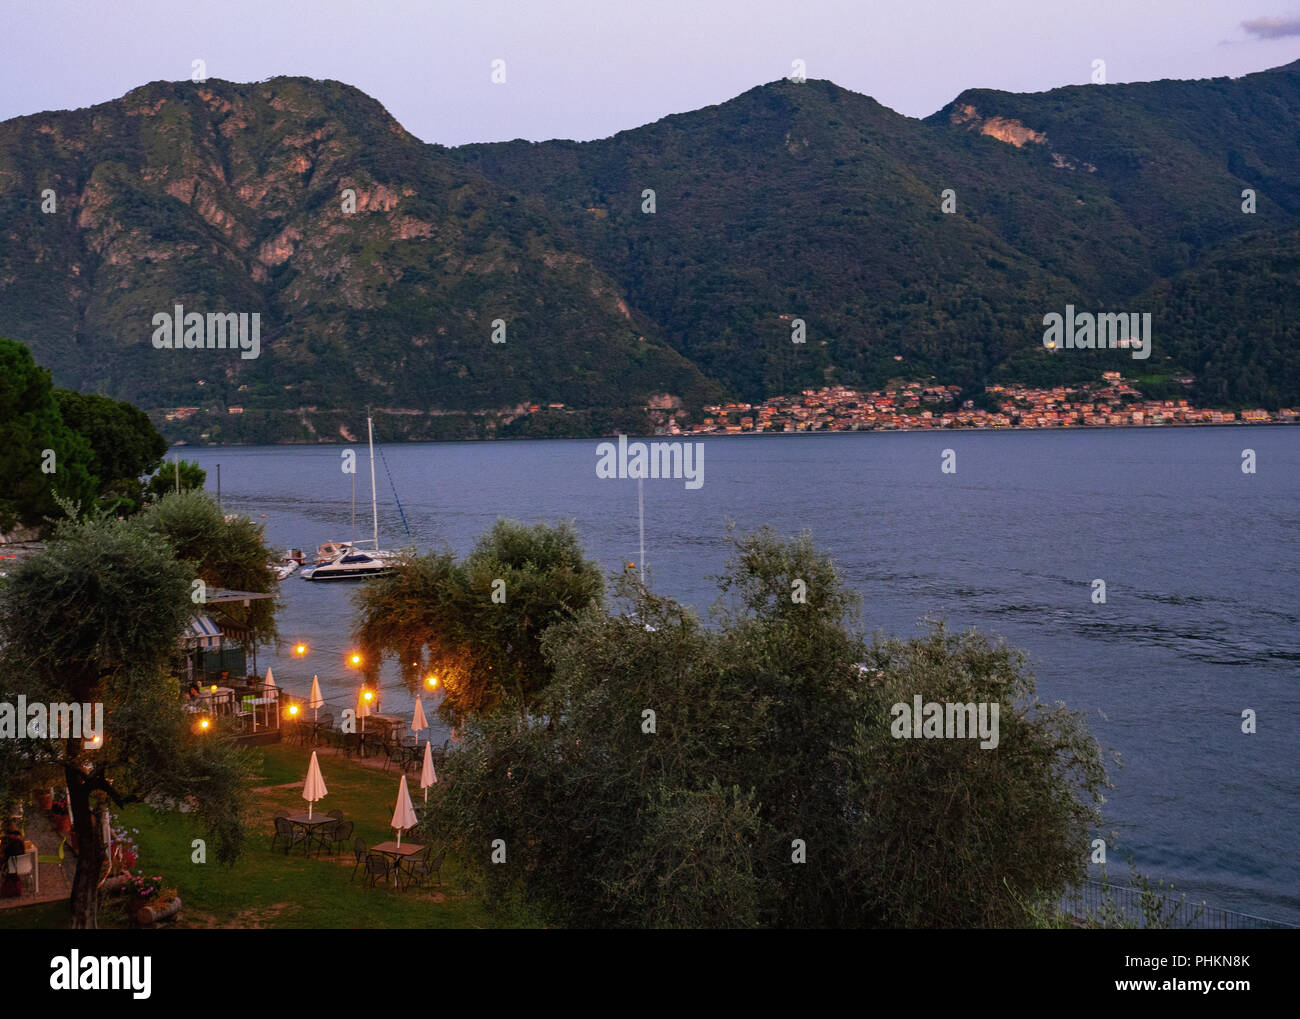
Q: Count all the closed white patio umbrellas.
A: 7